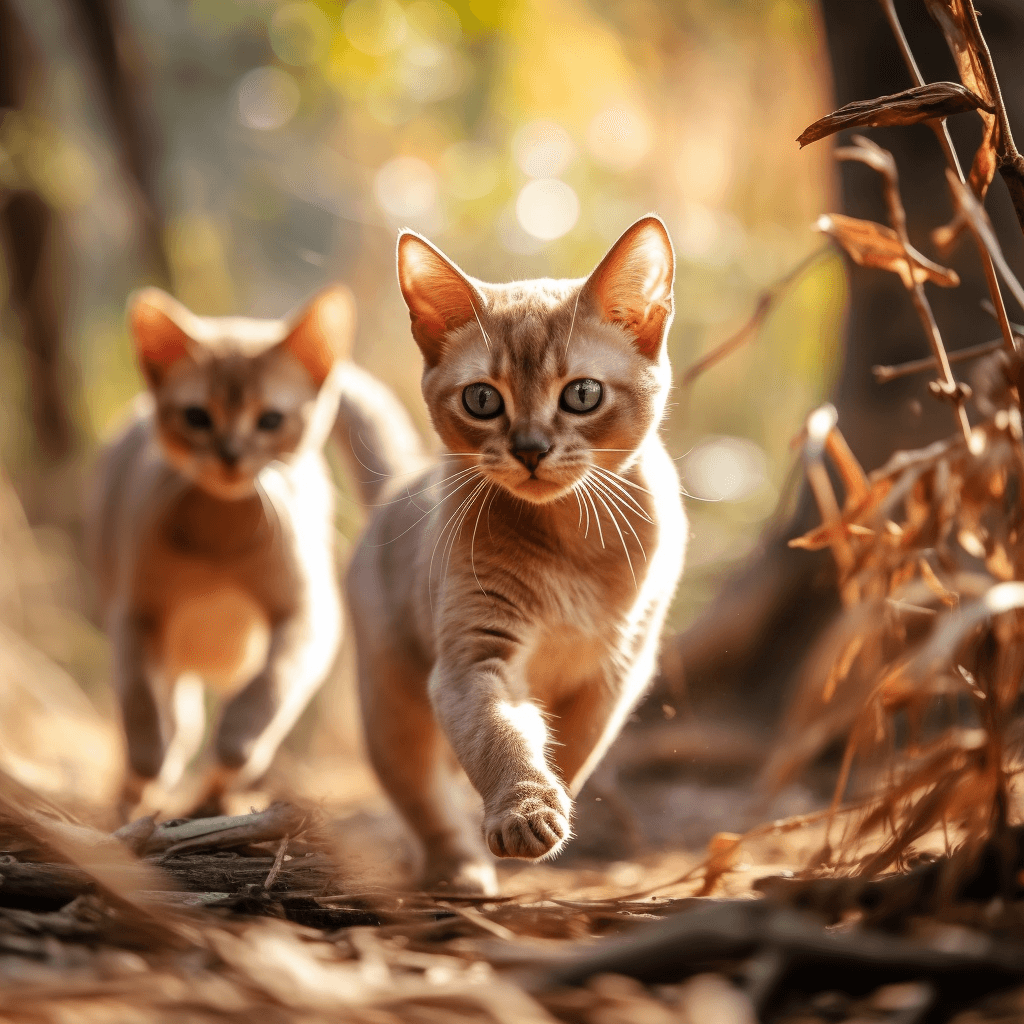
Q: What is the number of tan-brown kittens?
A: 2